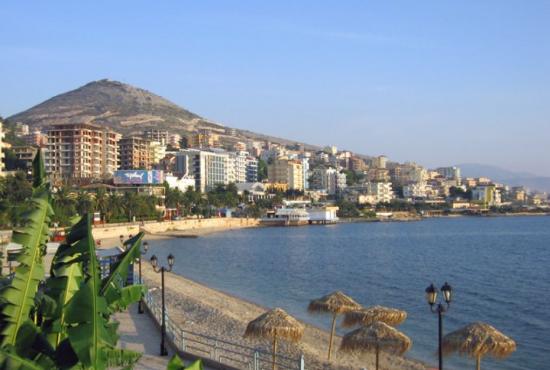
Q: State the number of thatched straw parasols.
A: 5